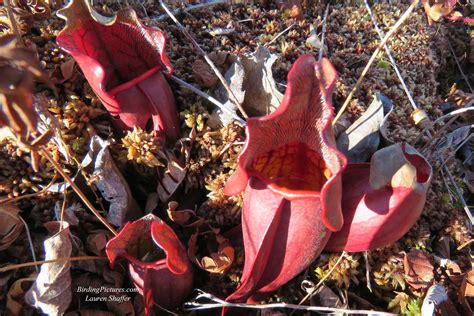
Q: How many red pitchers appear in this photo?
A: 4